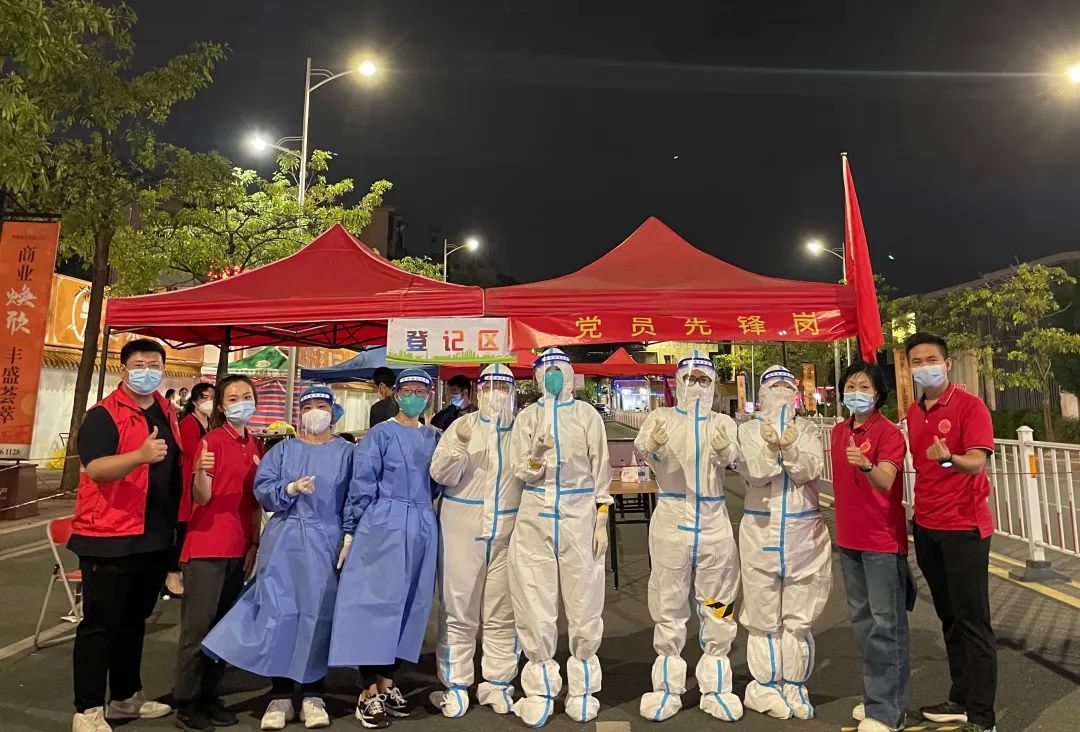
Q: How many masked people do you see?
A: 13